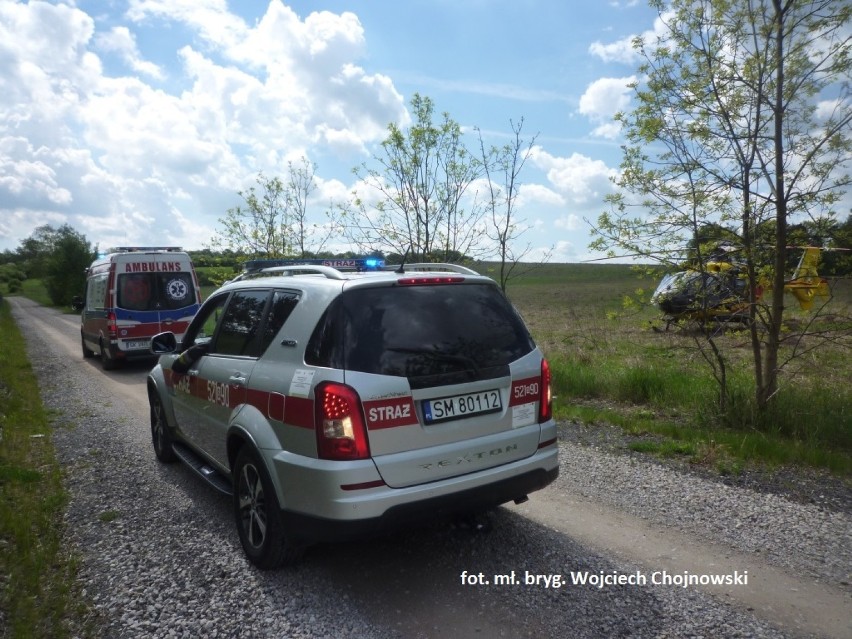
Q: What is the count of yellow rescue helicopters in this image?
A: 1